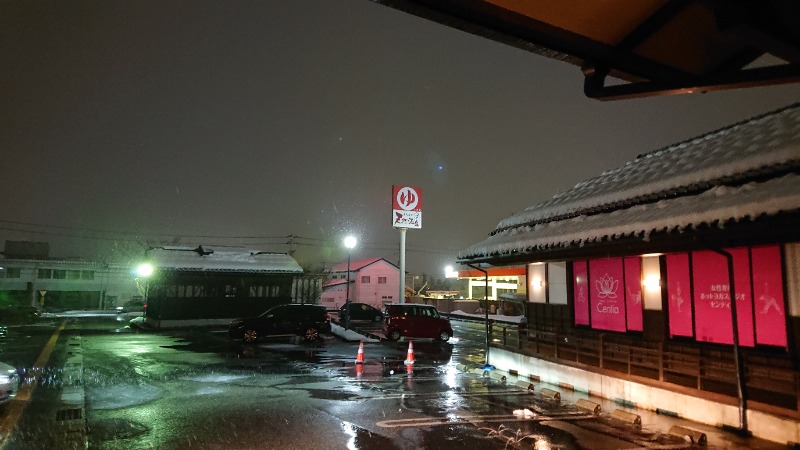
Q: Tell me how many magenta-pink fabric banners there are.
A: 6